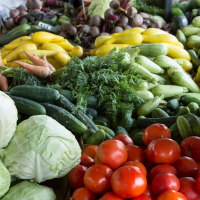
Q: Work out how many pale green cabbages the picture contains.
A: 4